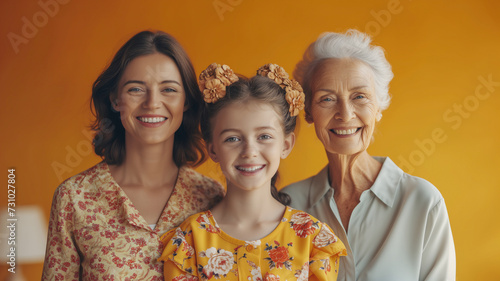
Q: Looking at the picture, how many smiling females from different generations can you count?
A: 3